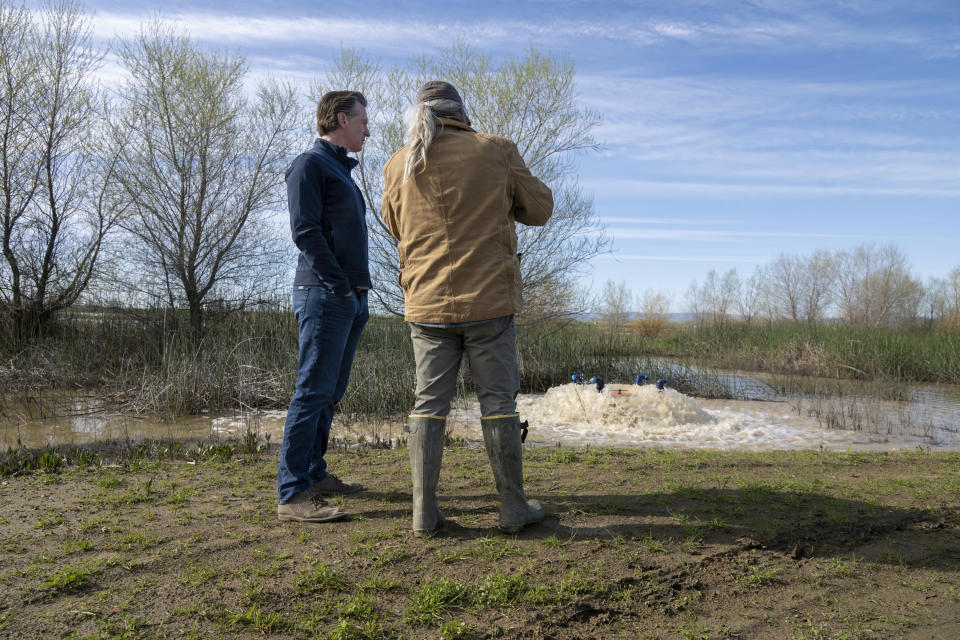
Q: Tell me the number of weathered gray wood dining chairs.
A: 0